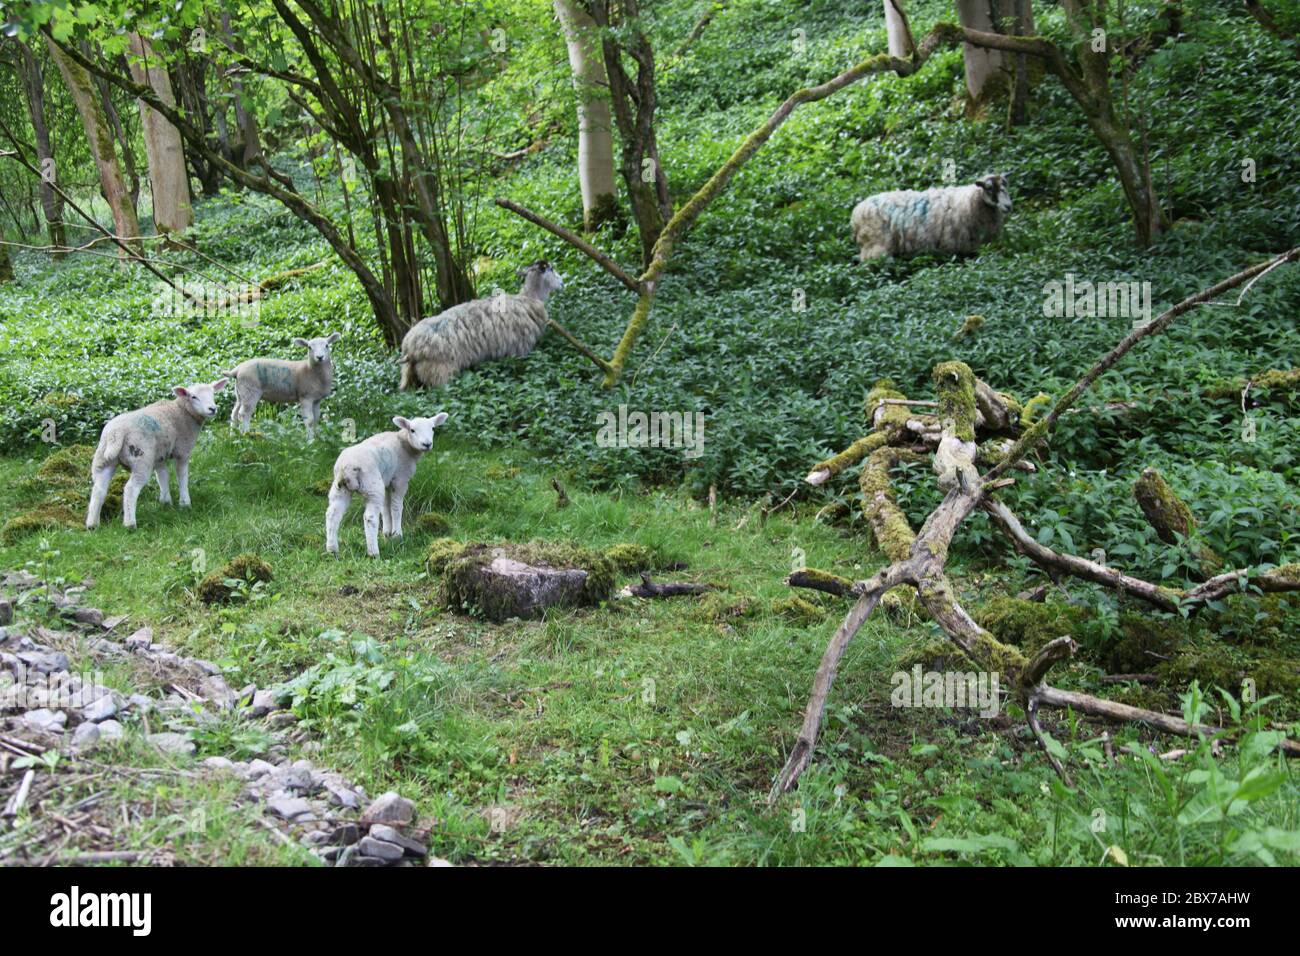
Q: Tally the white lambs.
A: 3